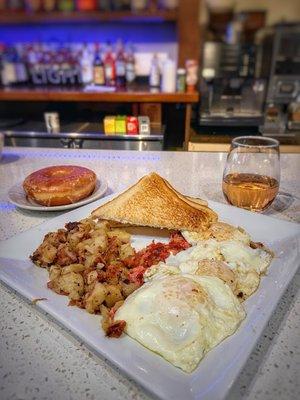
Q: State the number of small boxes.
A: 4